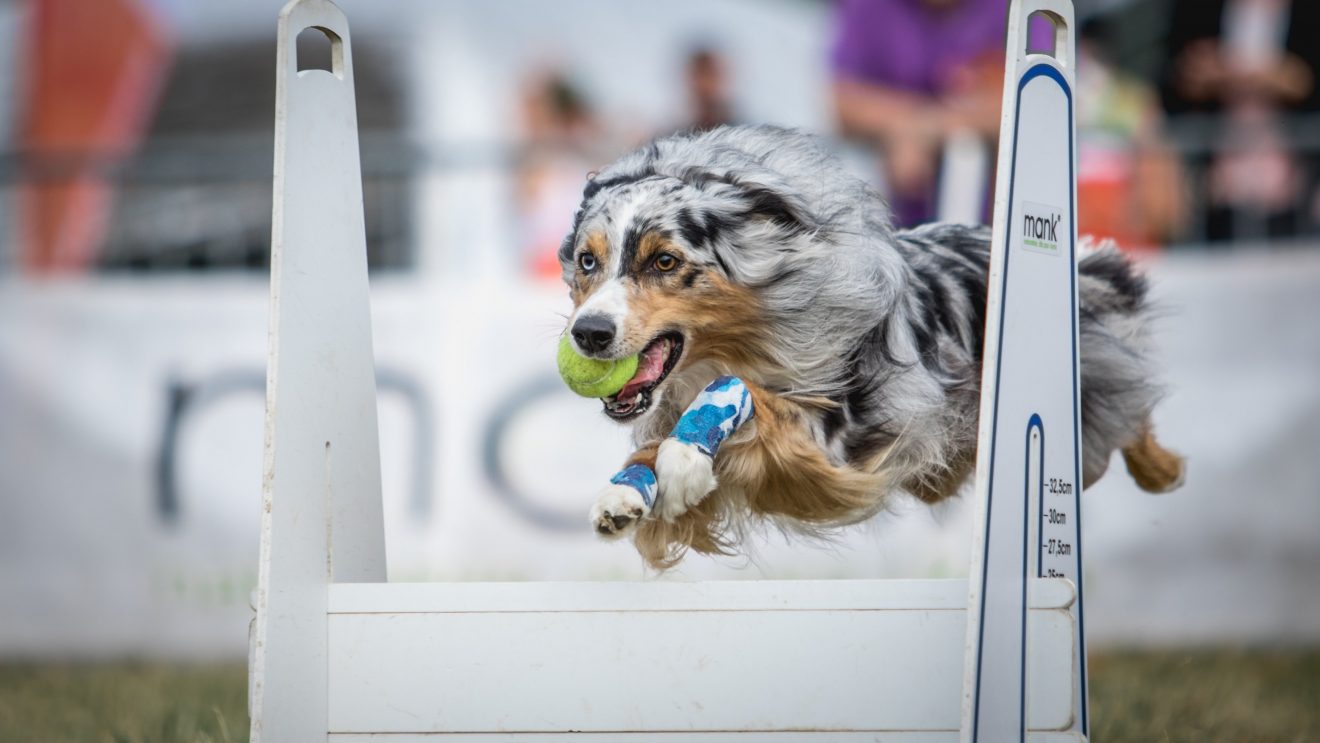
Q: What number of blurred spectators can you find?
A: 5